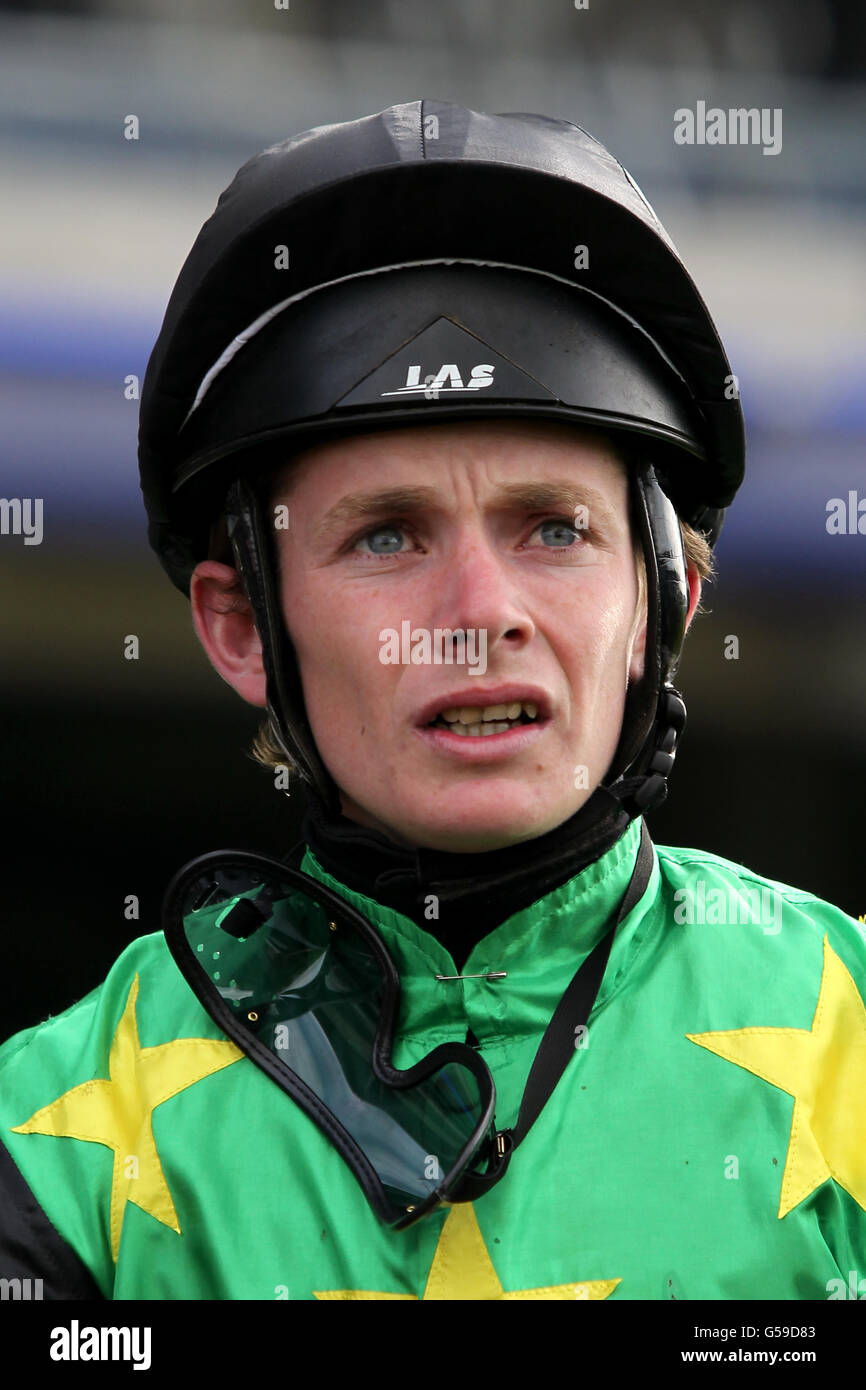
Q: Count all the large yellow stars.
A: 3